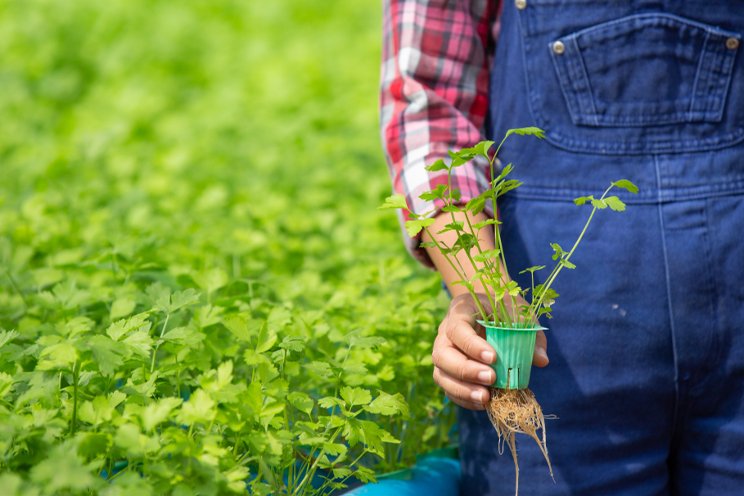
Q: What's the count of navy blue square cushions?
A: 0